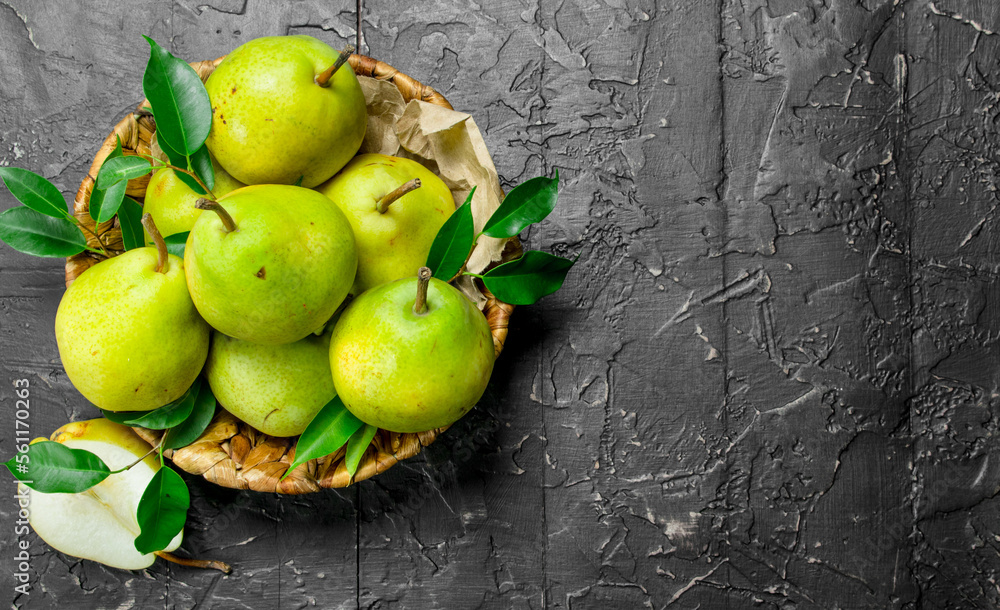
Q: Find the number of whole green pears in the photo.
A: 7